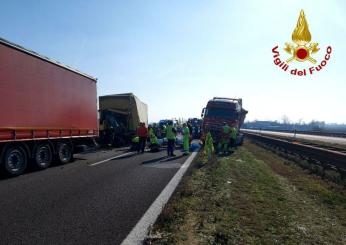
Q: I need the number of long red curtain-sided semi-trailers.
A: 1